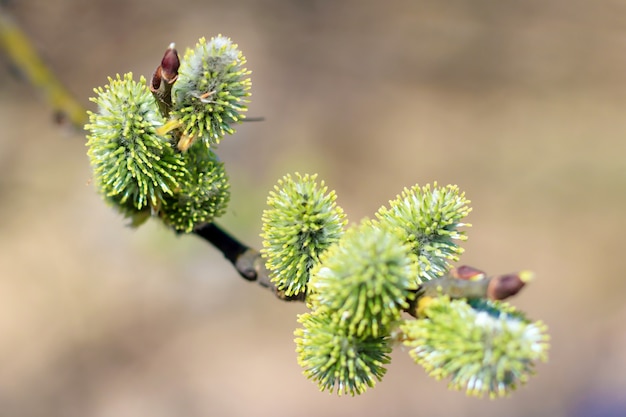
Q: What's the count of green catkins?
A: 8